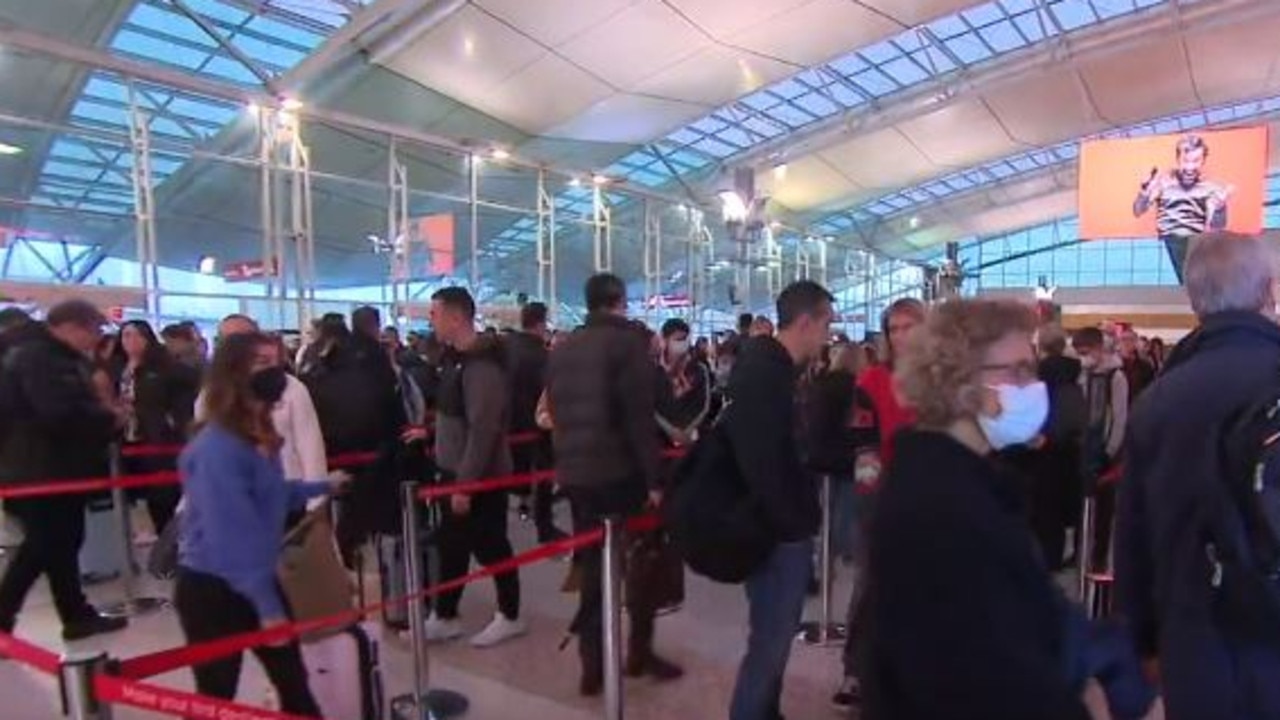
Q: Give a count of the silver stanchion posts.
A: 6